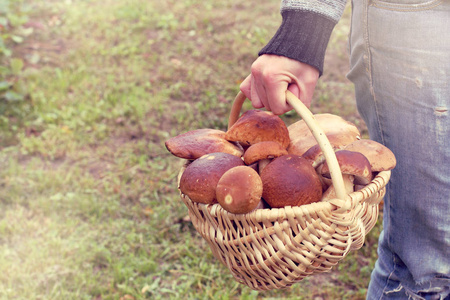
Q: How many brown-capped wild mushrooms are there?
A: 10